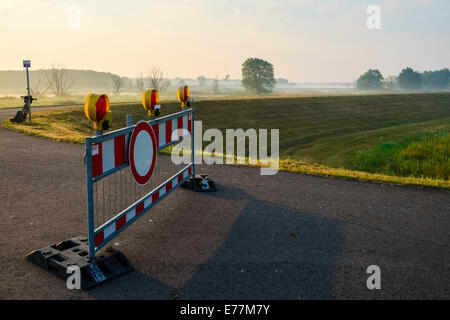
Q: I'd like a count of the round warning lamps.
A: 3